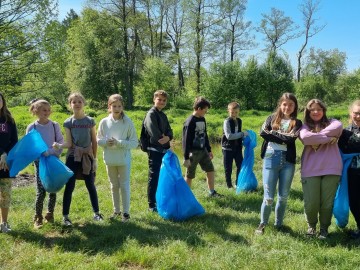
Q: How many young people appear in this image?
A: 10